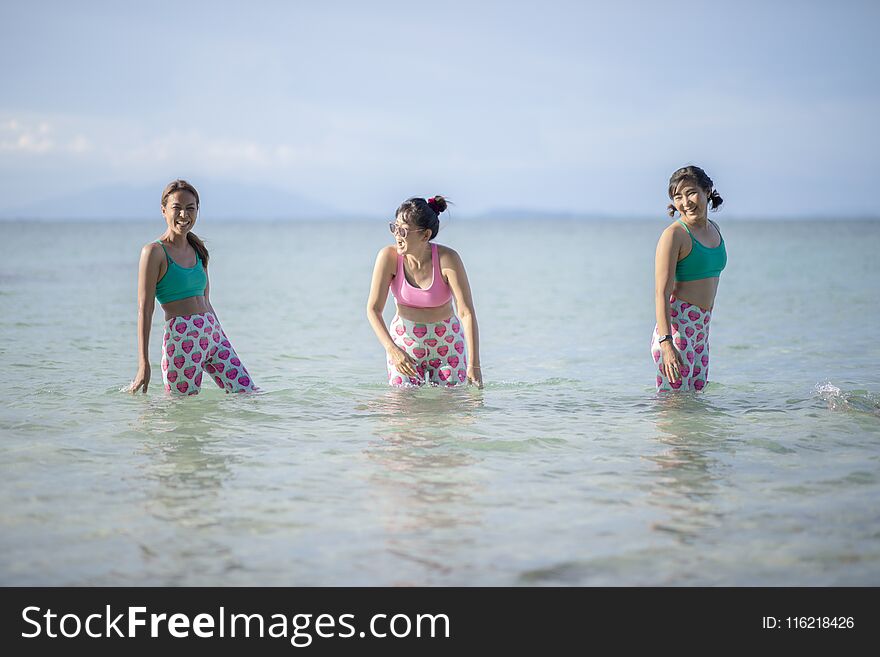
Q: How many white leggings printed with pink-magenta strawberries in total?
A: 3